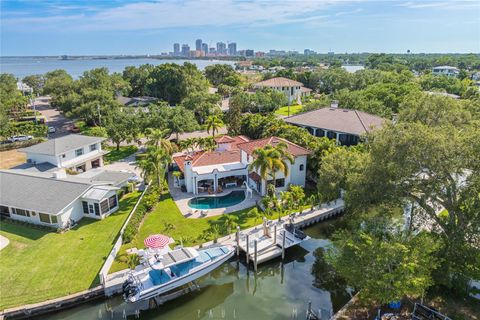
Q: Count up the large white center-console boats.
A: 1